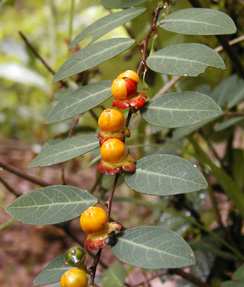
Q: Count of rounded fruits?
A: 6